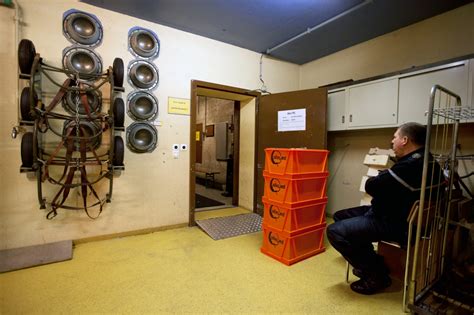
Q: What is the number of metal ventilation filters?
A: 8